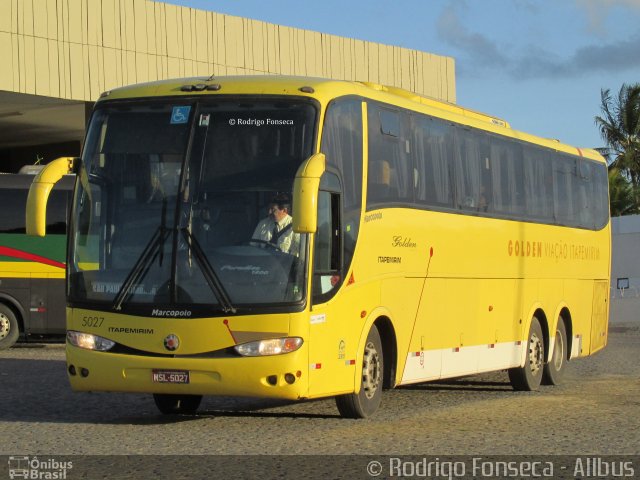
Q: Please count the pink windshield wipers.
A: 0